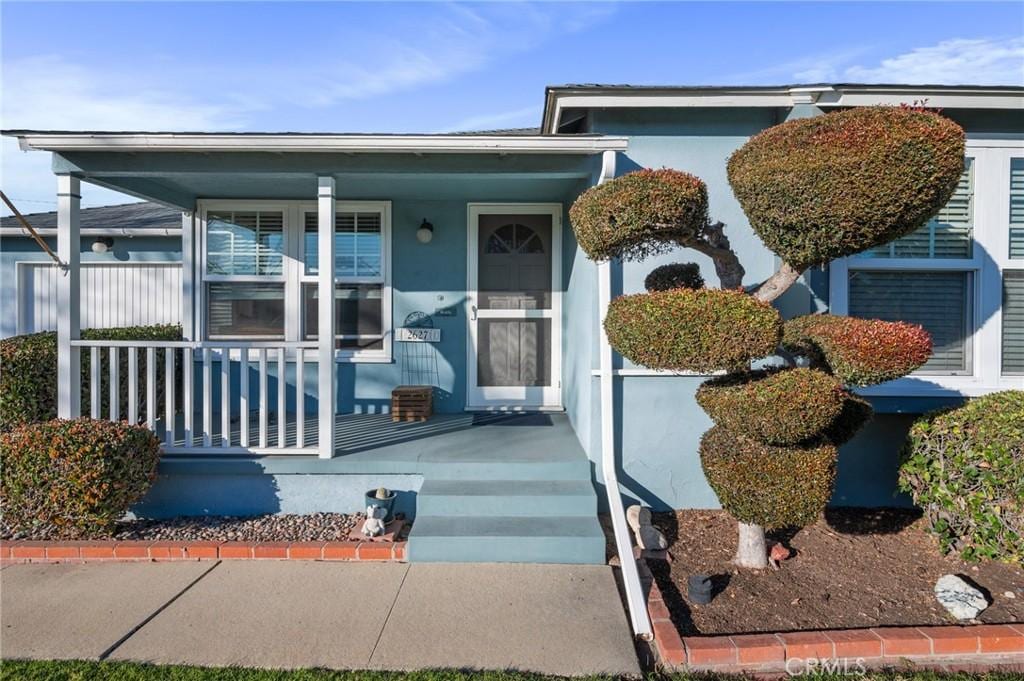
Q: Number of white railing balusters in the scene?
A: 12